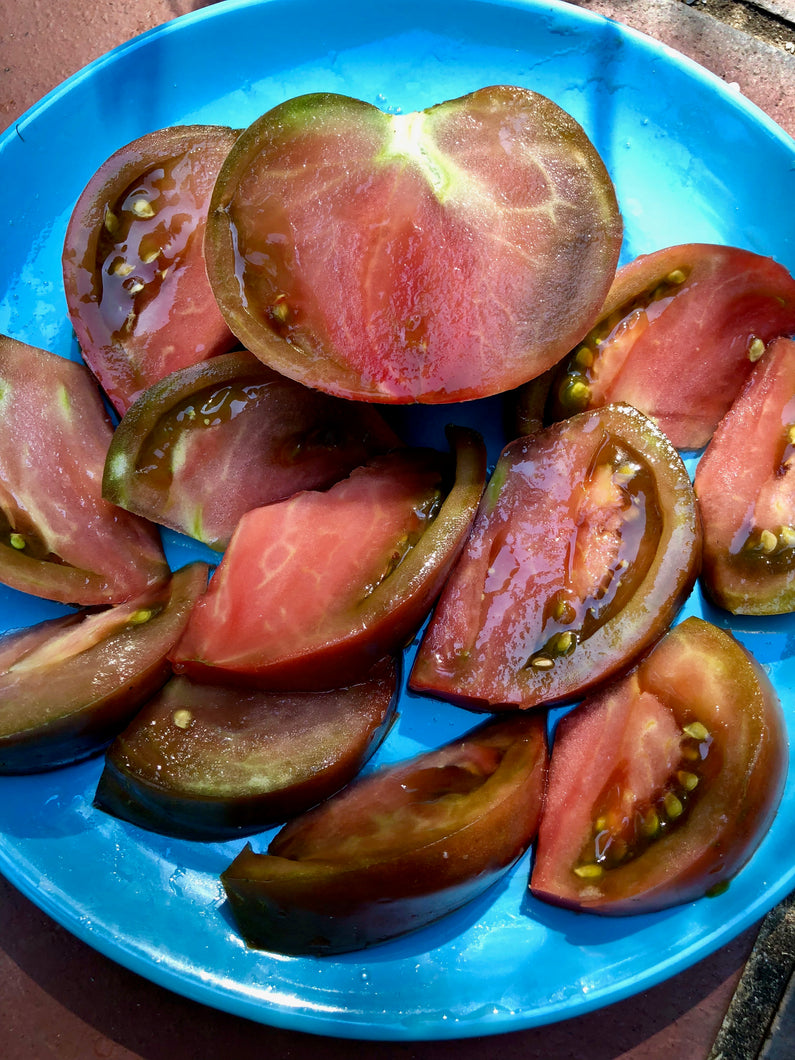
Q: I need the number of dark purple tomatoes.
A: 12